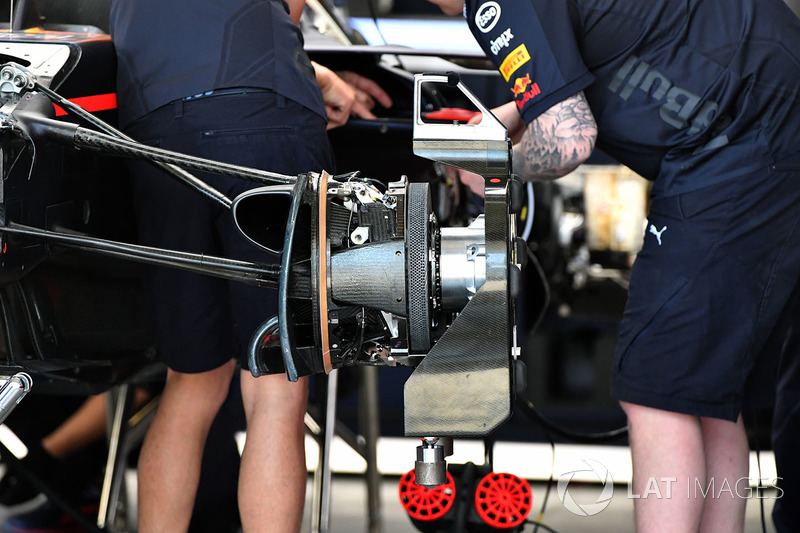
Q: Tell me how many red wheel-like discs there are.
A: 2